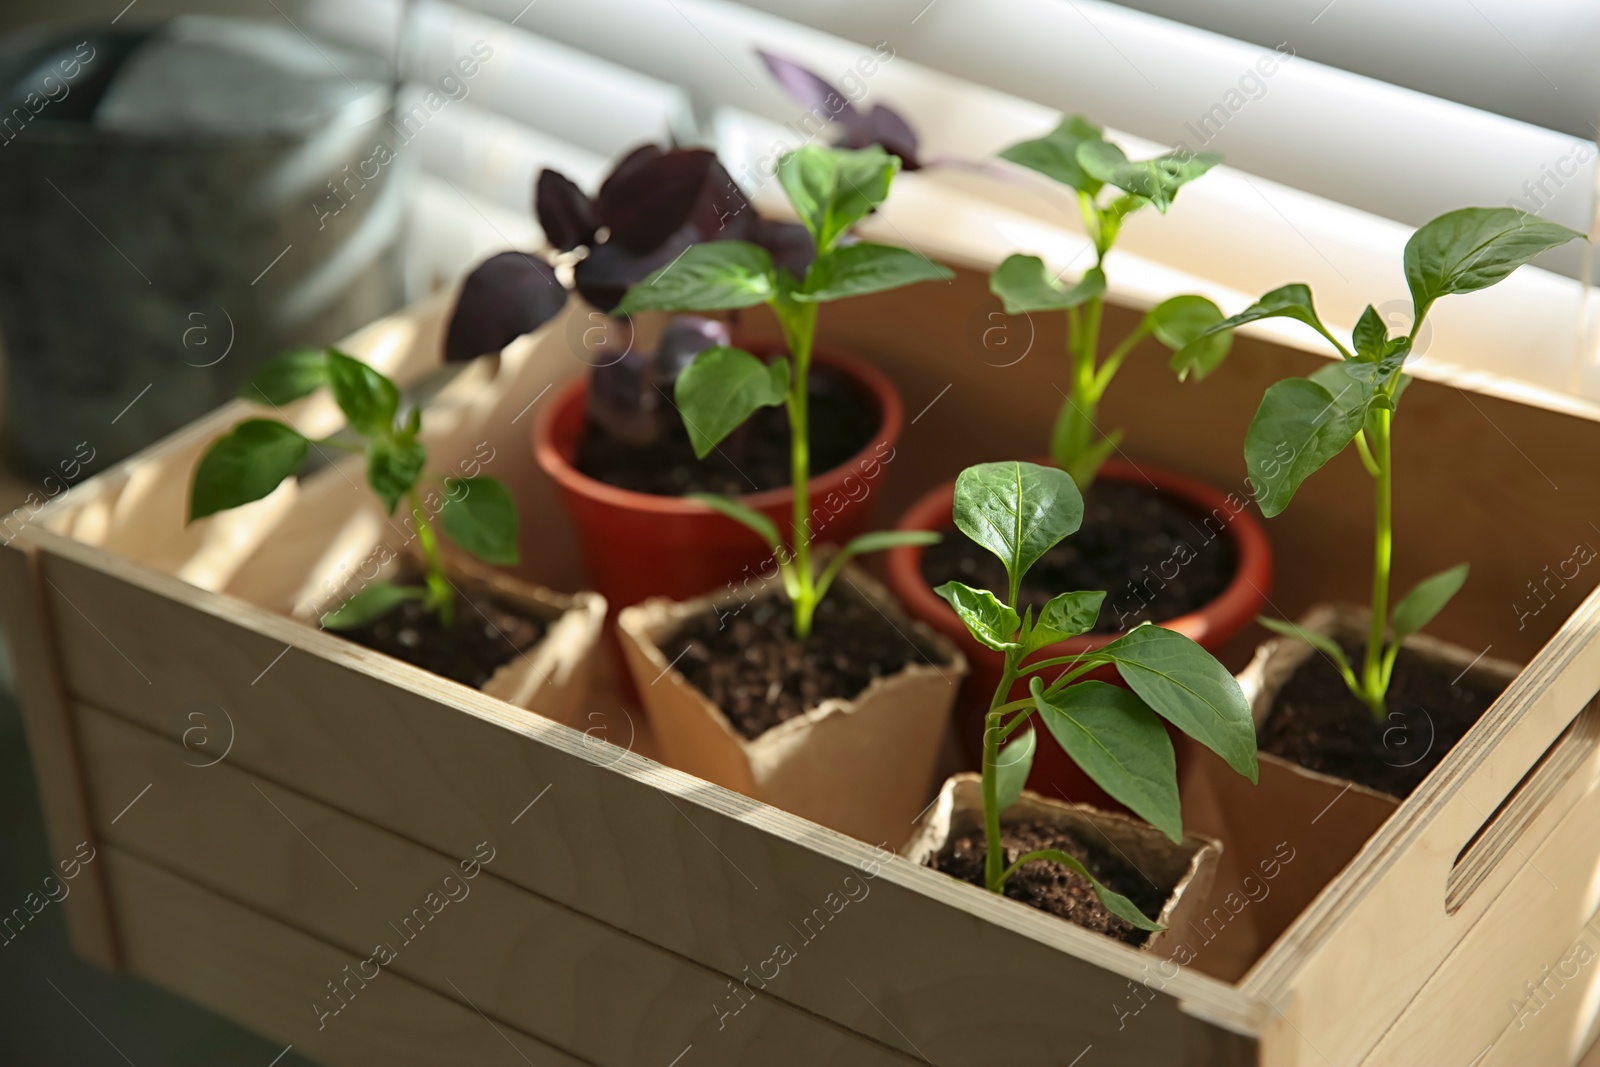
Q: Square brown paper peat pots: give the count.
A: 4